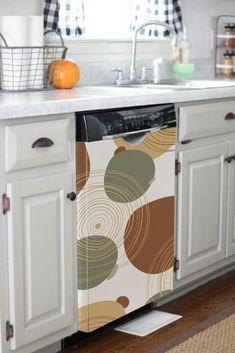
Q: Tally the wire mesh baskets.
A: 1